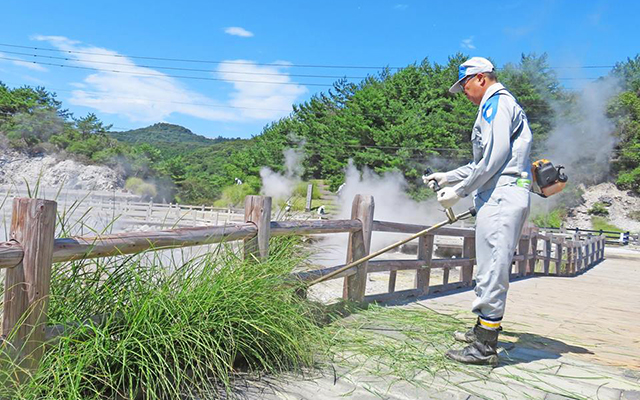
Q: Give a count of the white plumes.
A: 3